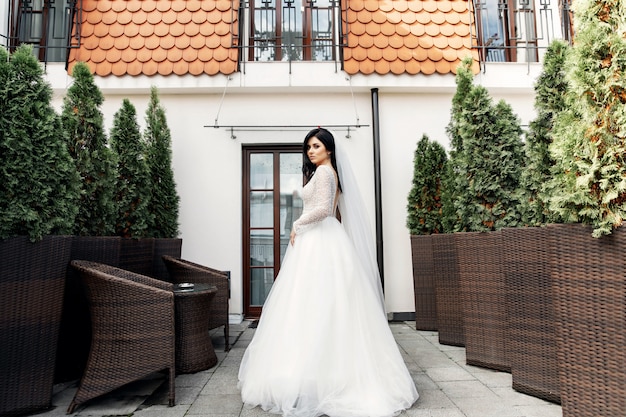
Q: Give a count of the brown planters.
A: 9